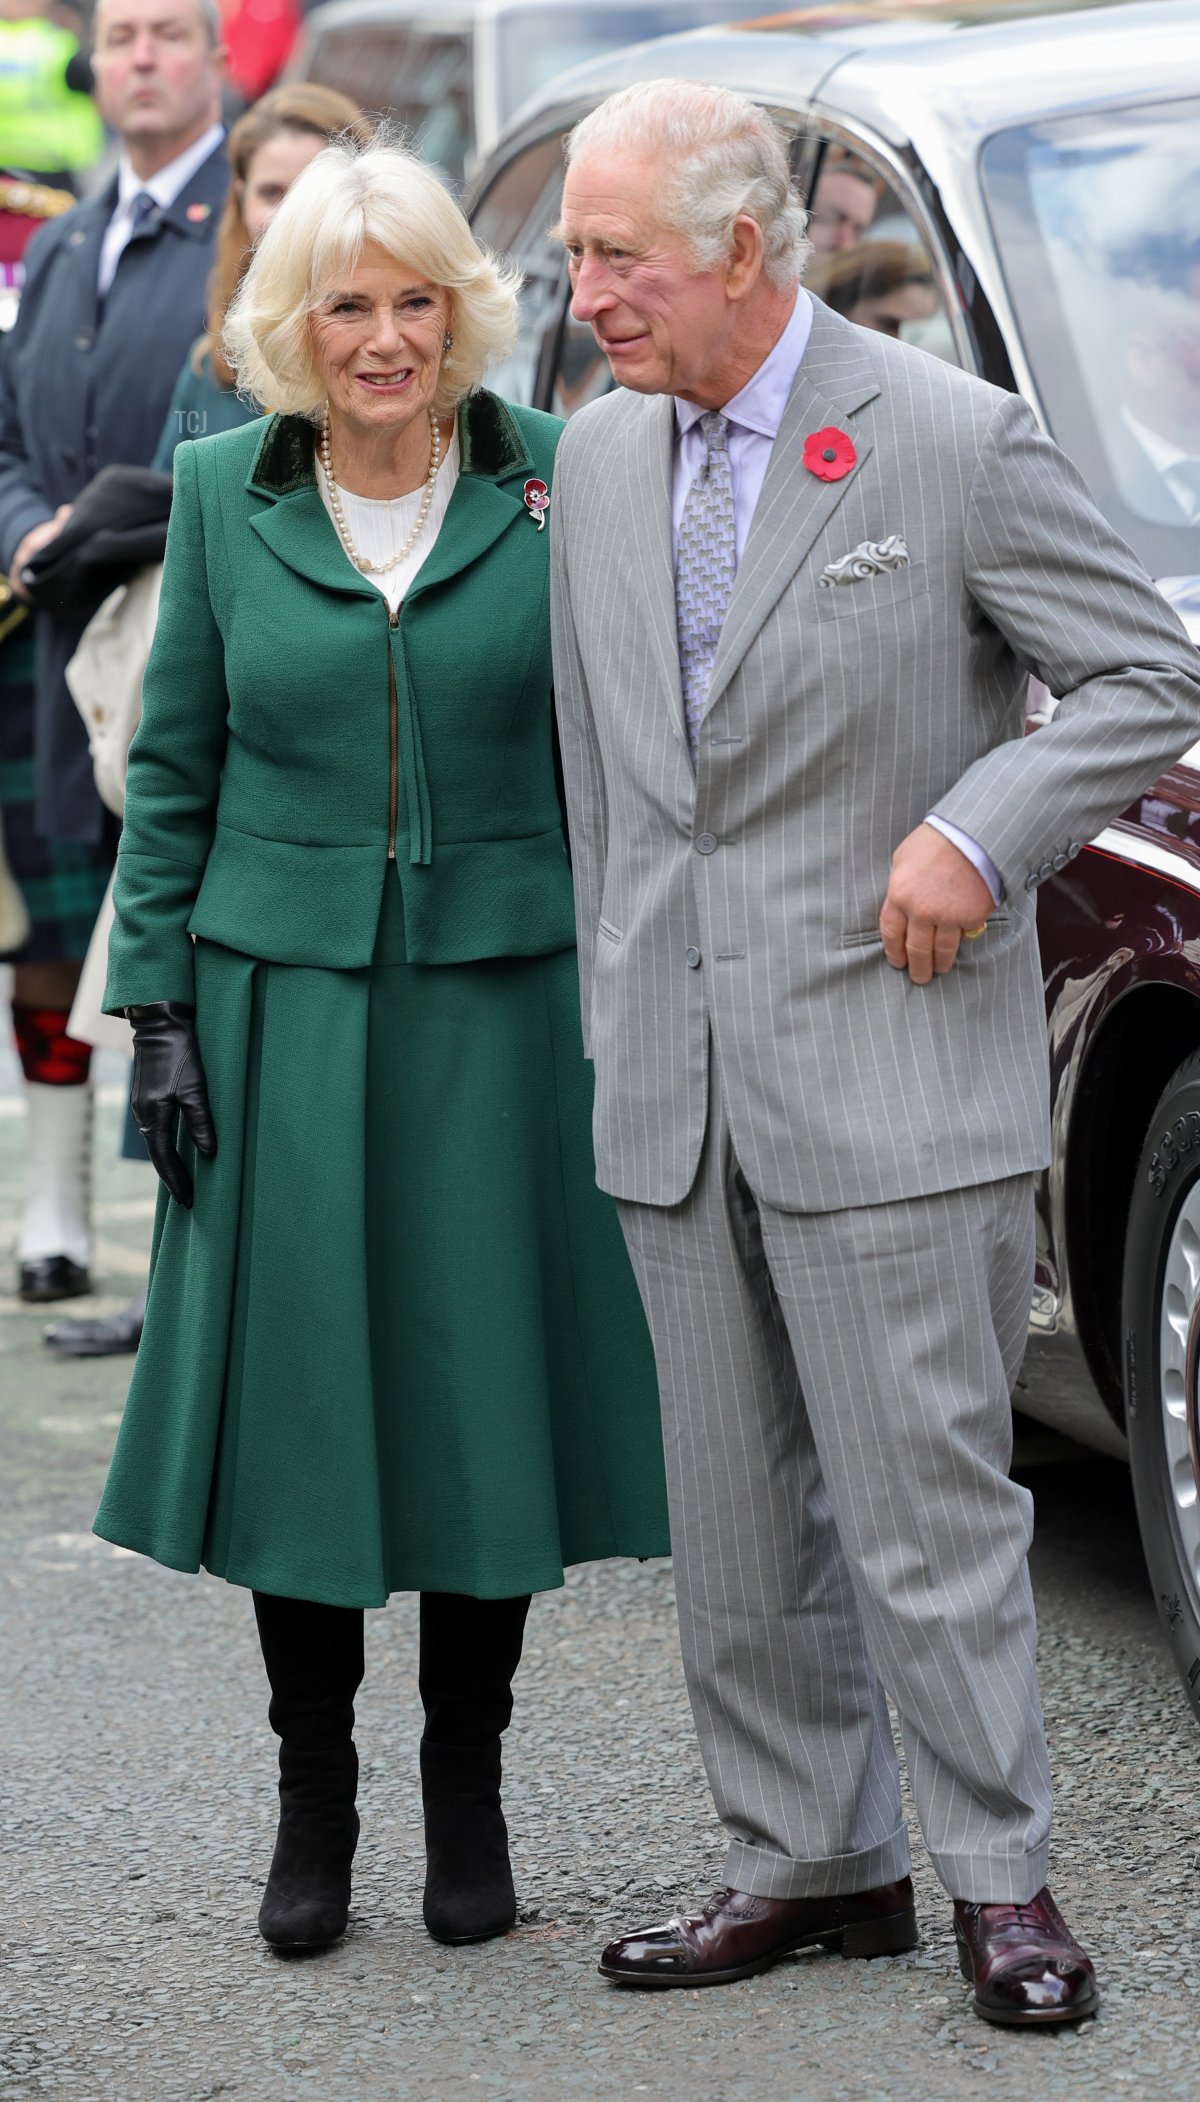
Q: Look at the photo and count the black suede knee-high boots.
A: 2